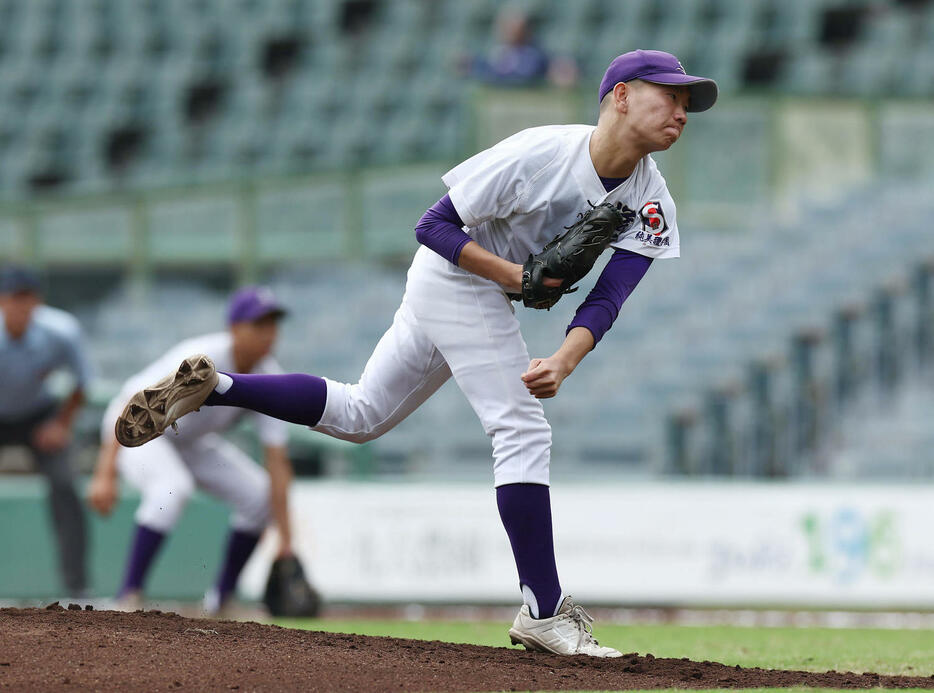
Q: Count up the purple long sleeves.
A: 2